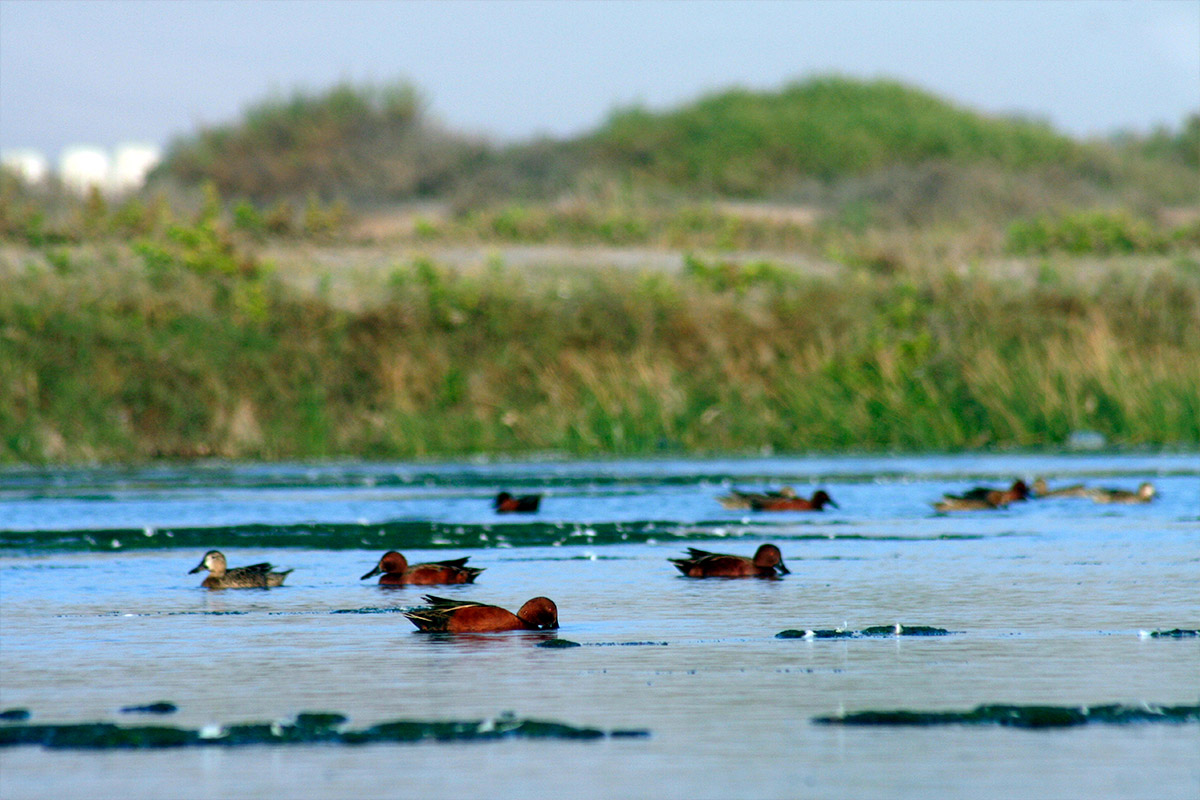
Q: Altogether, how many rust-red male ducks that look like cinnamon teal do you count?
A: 6